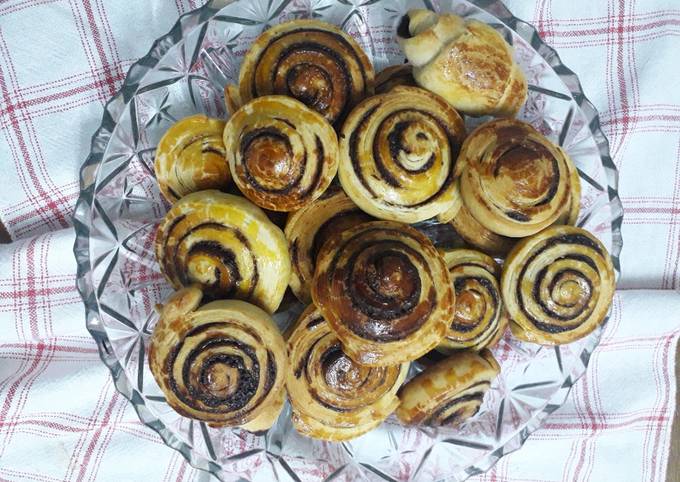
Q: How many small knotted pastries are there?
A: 1